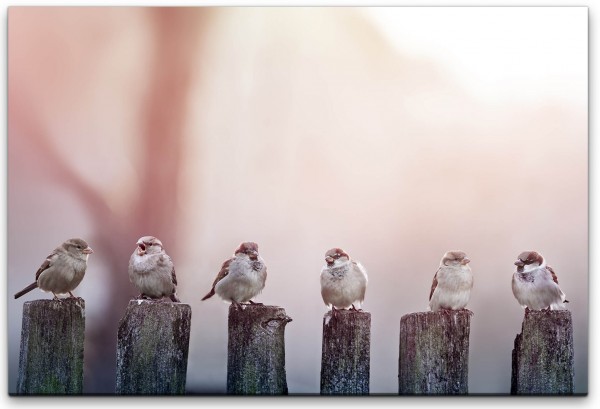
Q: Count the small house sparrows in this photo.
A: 6